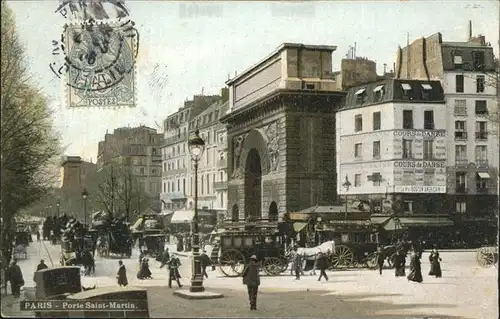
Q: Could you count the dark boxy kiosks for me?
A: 2